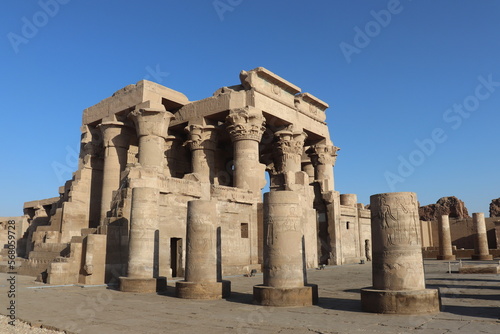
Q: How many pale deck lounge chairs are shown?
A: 0